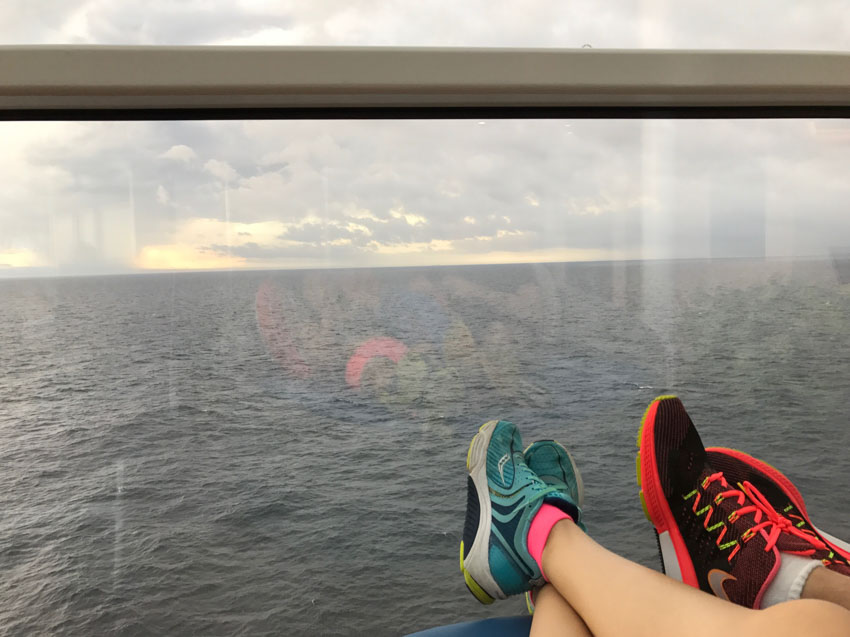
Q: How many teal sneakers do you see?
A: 2